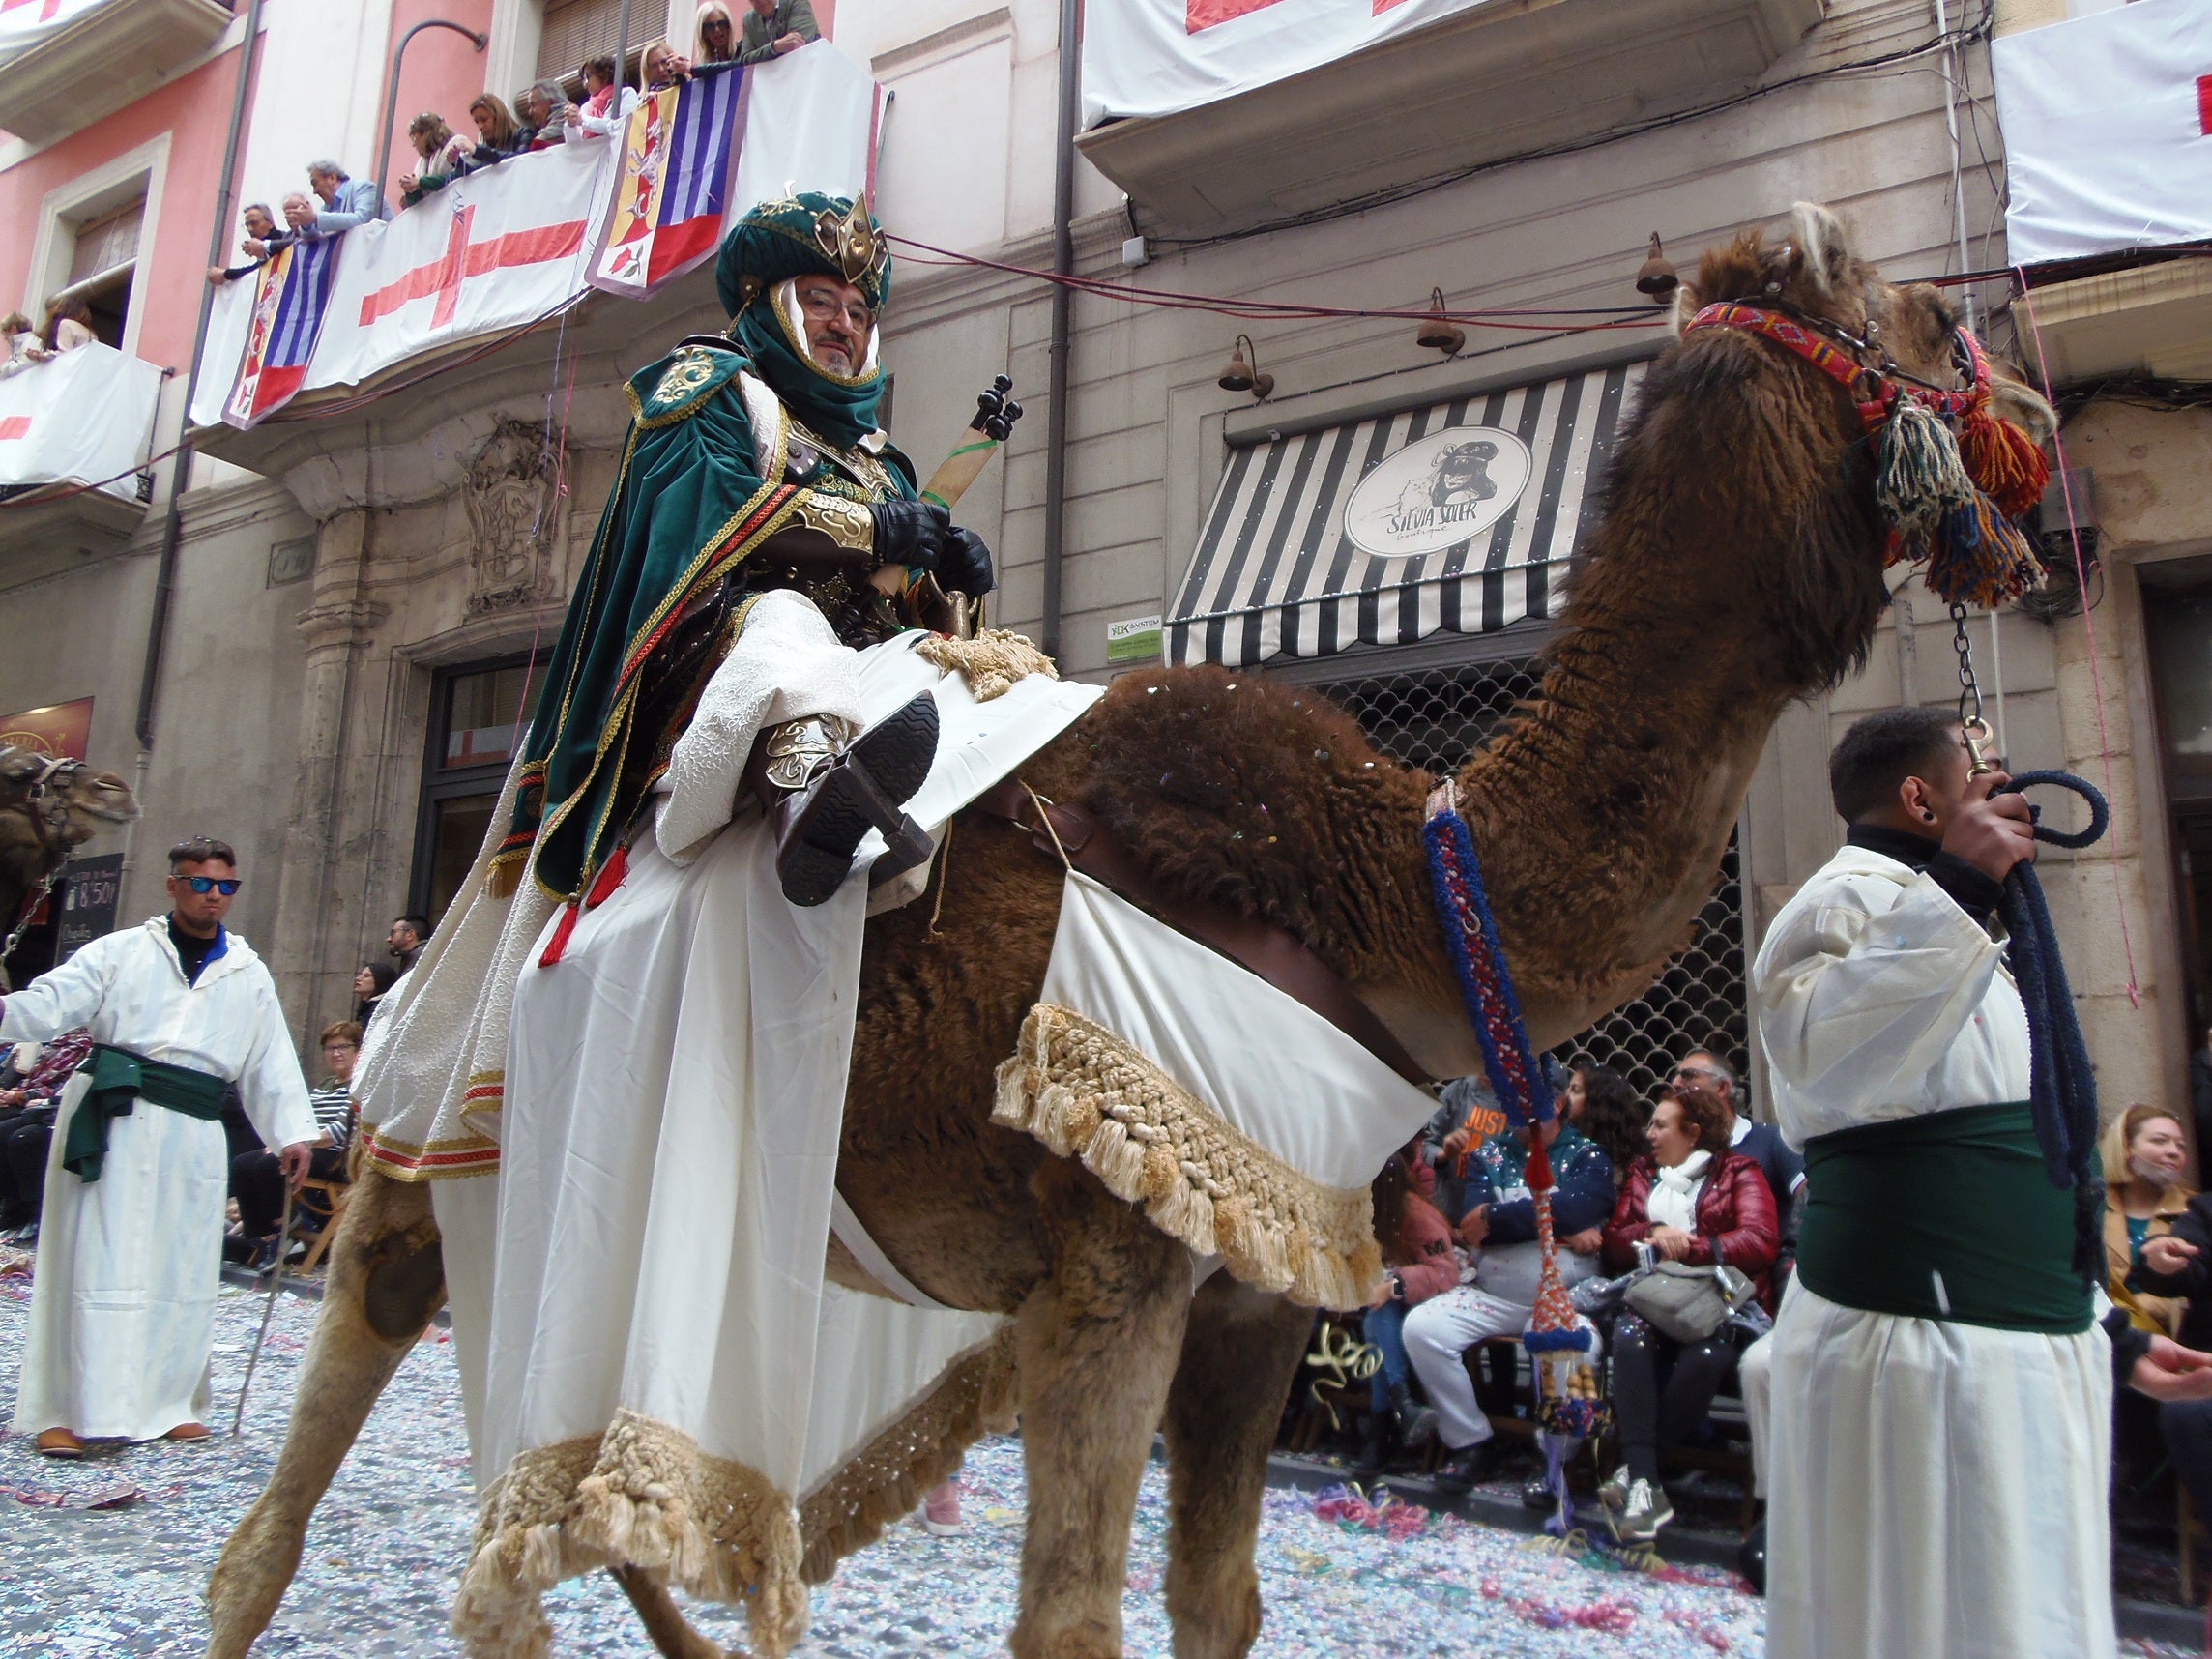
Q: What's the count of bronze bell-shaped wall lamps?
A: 3